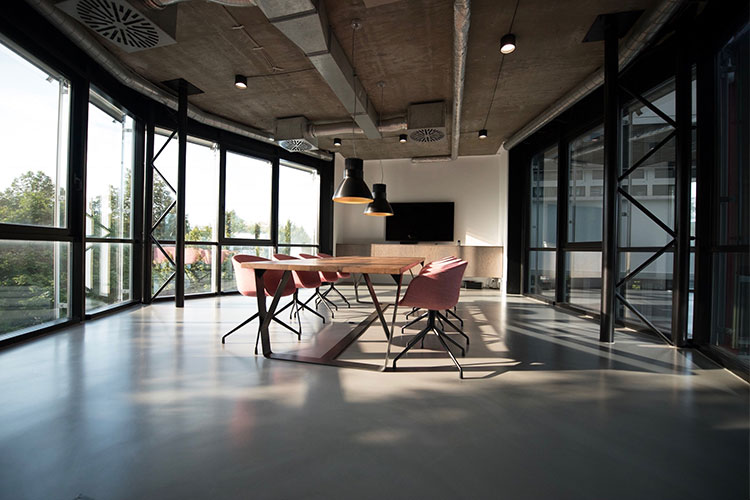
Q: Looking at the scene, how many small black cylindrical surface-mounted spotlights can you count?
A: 5